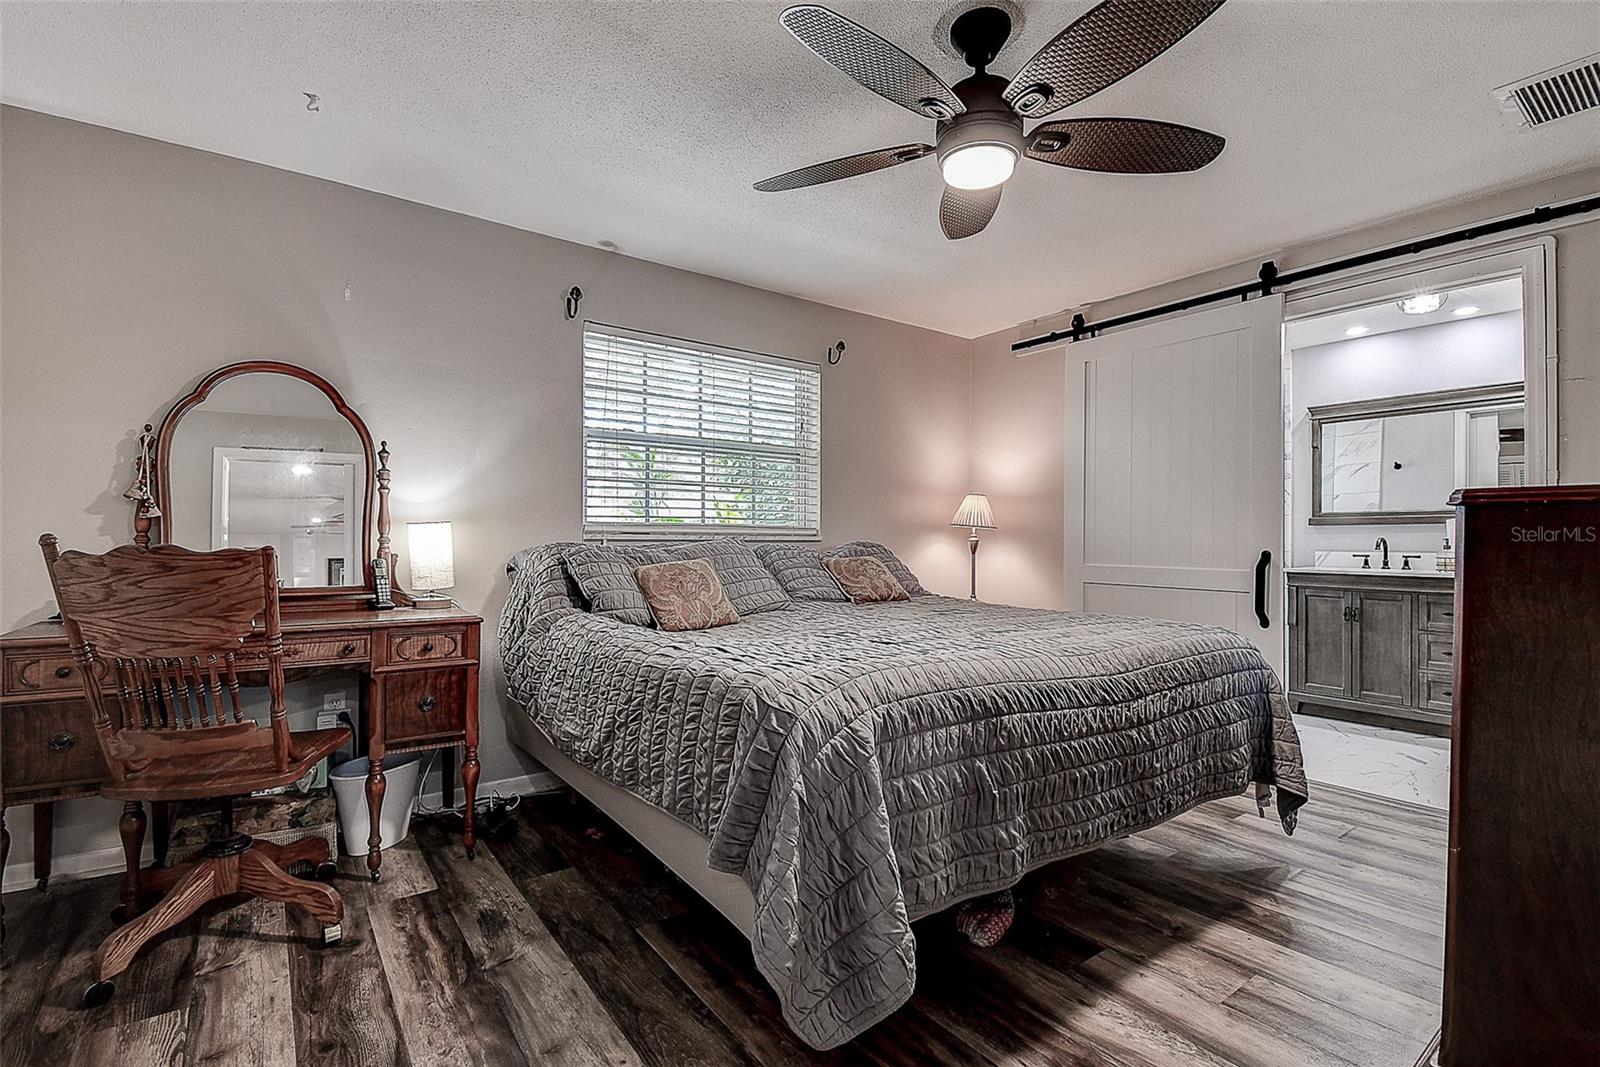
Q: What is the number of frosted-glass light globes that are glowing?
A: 1